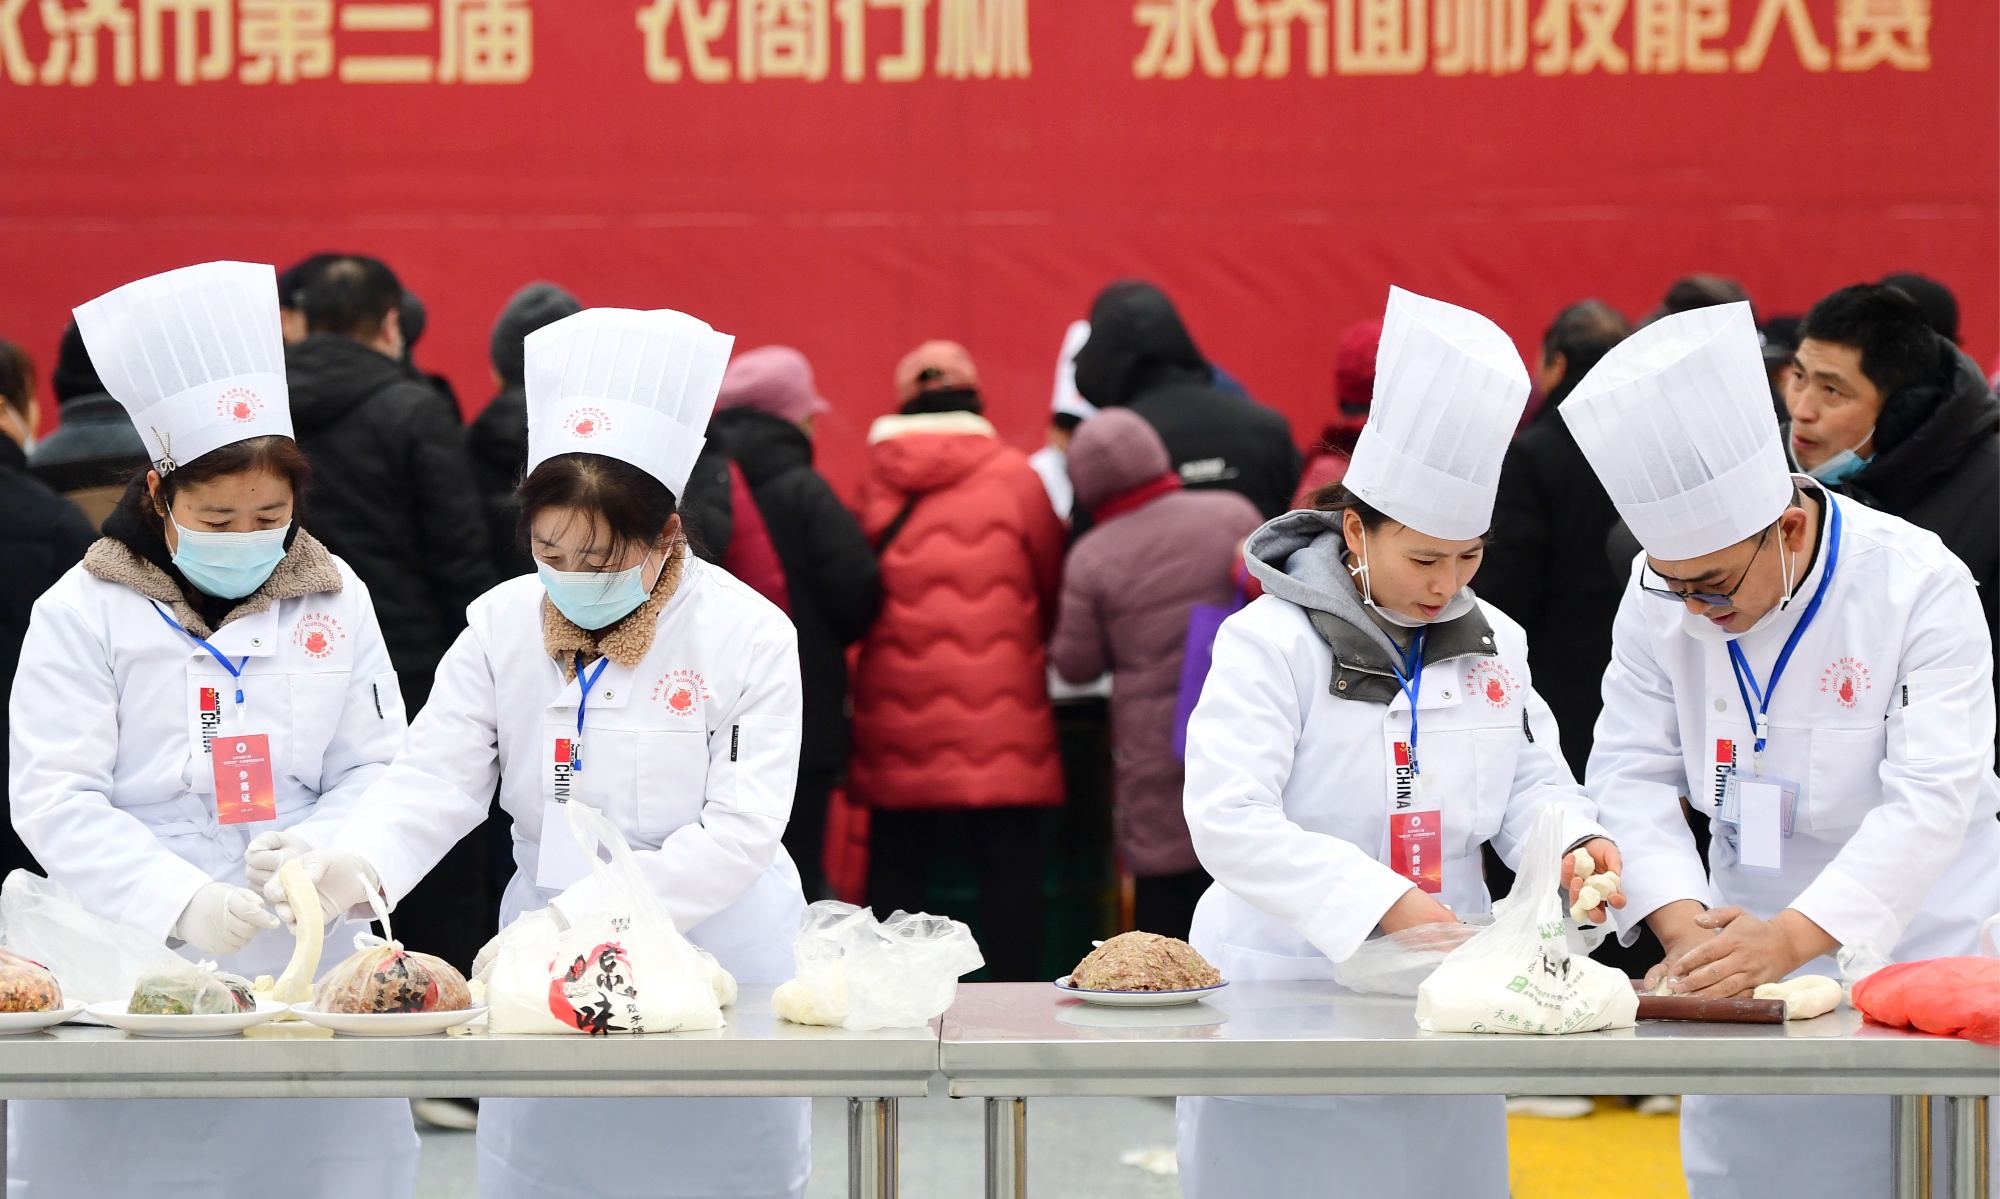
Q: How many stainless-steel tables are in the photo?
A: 2